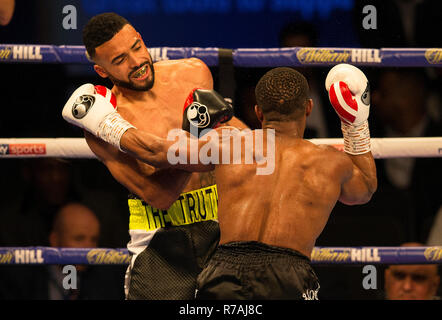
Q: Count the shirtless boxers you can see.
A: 2